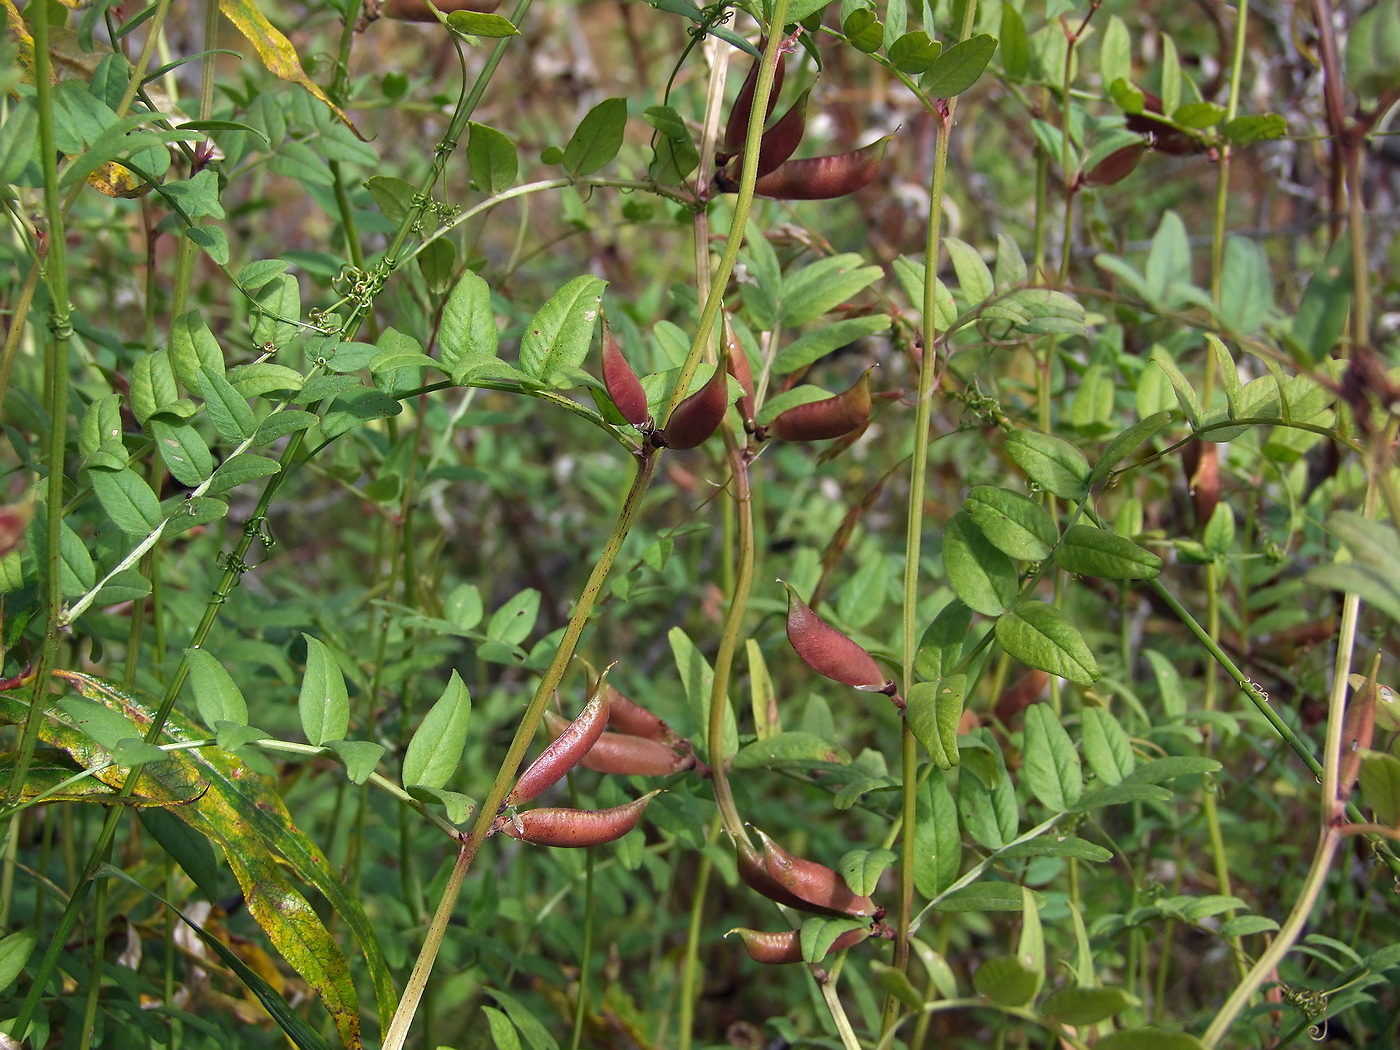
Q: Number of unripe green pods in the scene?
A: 0